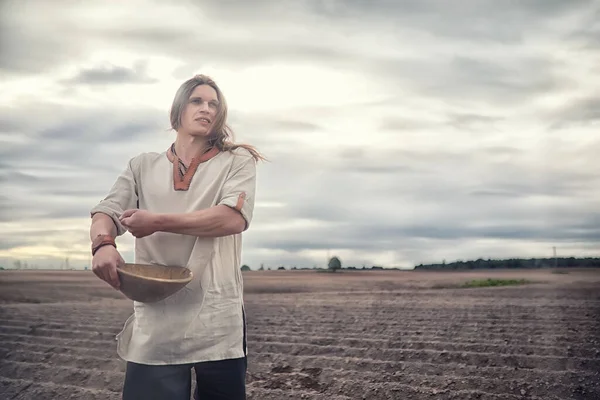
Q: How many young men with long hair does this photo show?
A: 1